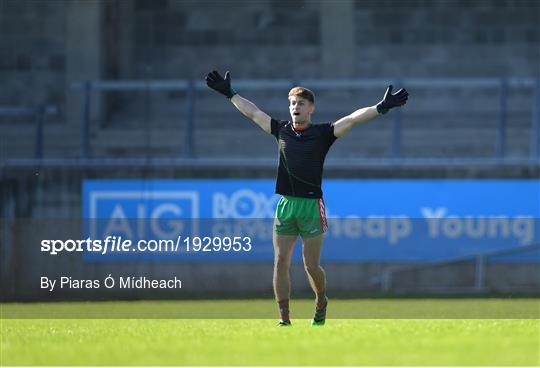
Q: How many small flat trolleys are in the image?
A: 0